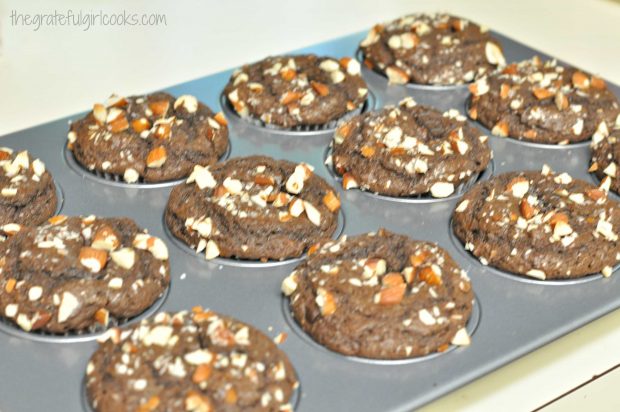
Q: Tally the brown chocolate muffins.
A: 12